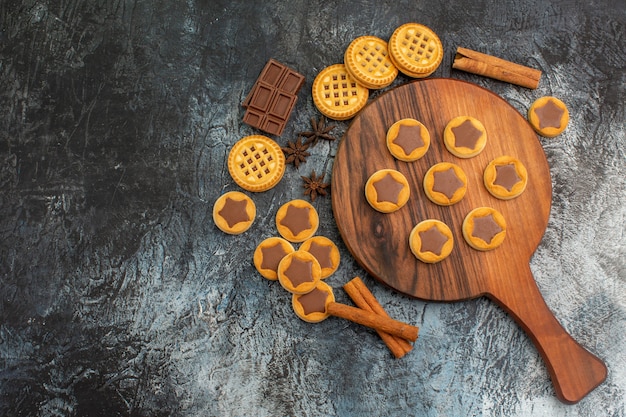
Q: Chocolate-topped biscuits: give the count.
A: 14